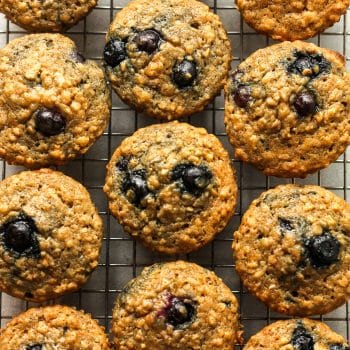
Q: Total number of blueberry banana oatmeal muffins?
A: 11